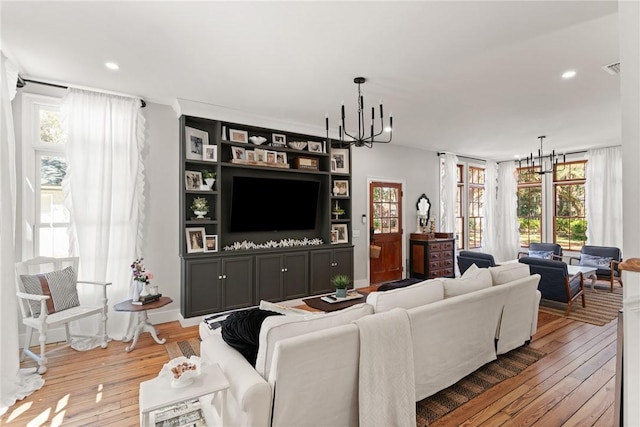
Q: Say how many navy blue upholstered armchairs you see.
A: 4